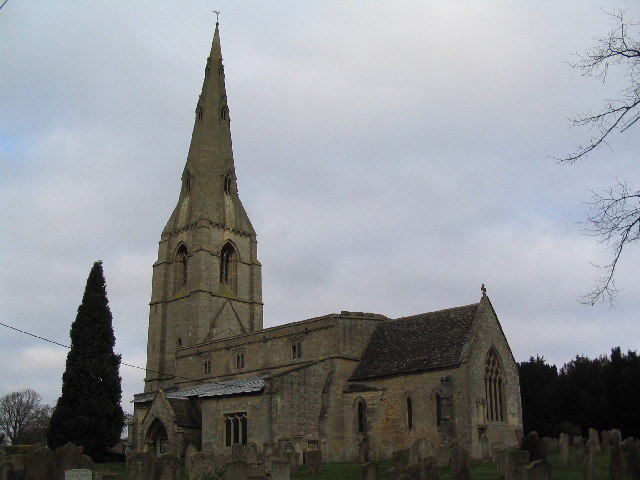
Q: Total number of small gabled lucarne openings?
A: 6